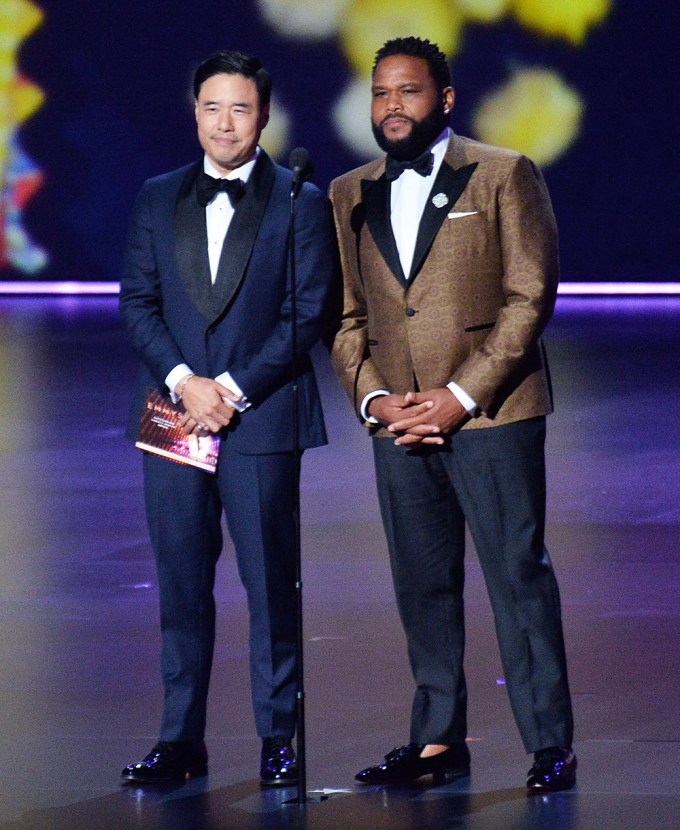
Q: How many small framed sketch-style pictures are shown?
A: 0